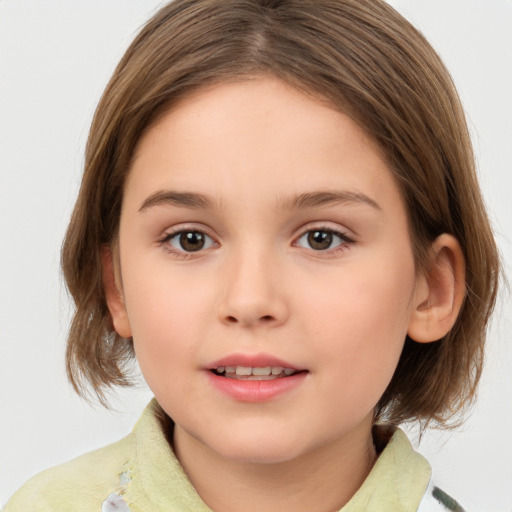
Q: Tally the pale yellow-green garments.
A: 1